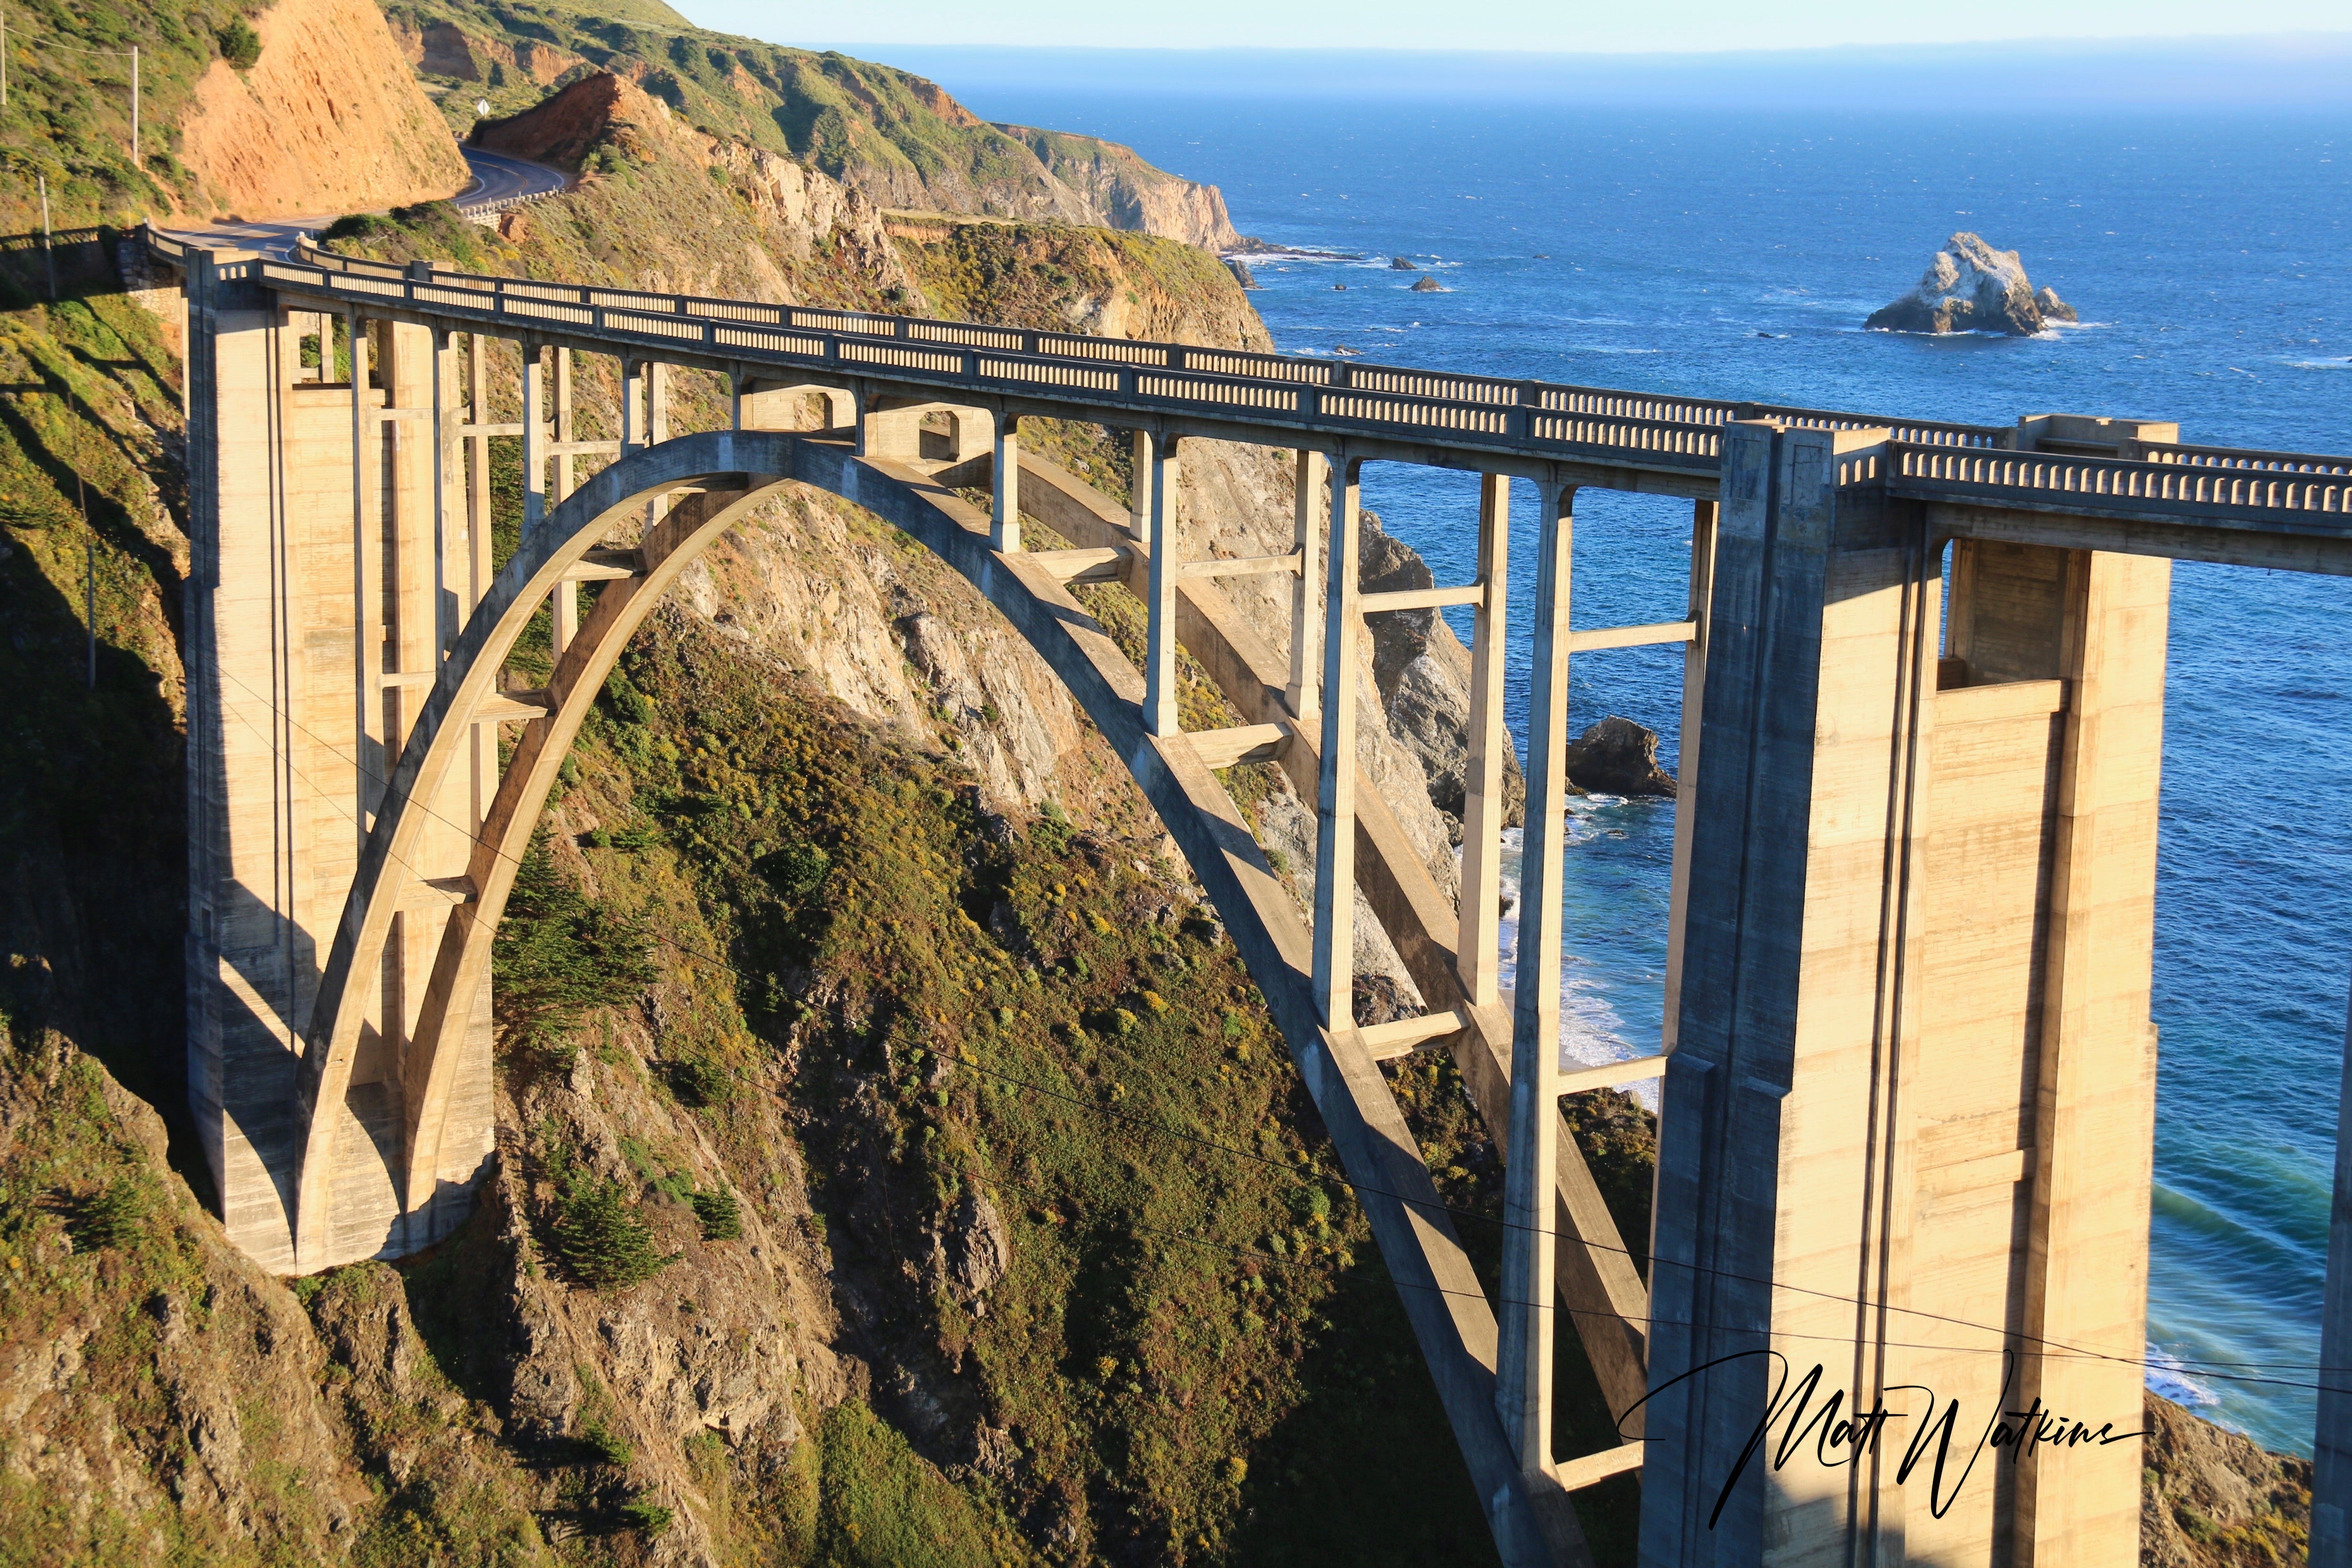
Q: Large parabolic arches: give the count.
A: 2